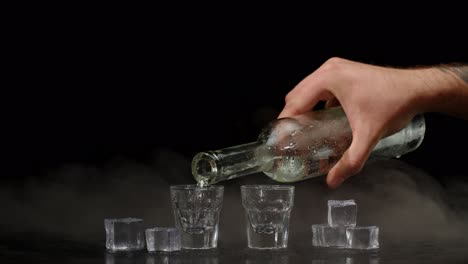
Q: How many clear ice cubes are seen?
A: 5